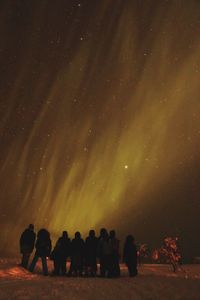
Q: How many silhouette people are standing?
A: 8